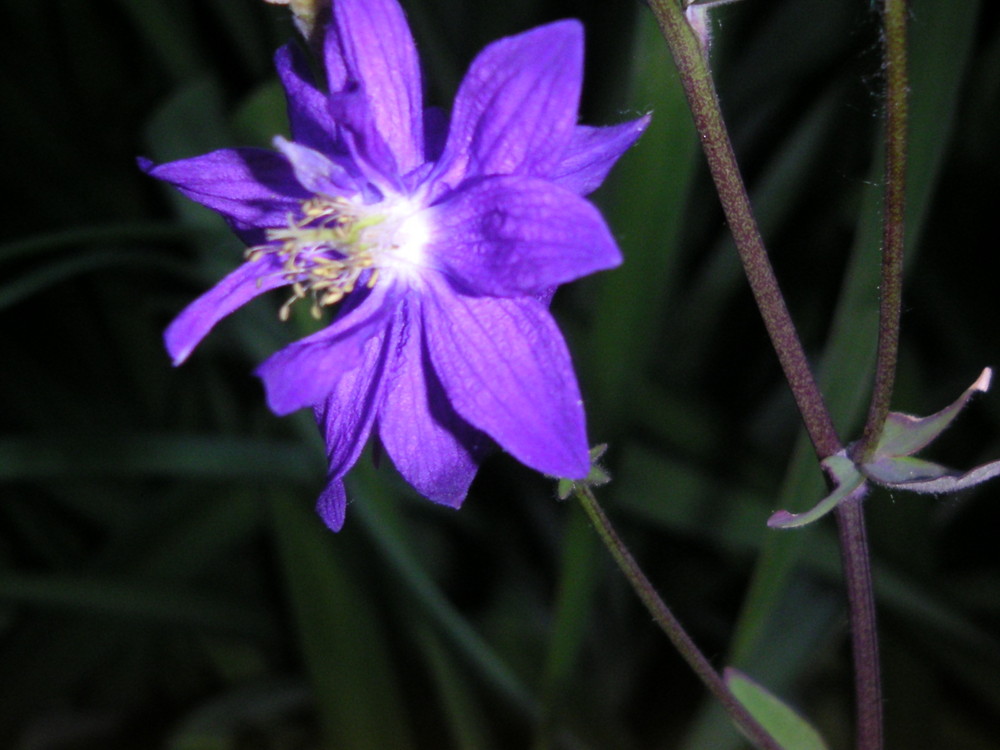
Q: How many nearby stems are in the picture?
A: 3